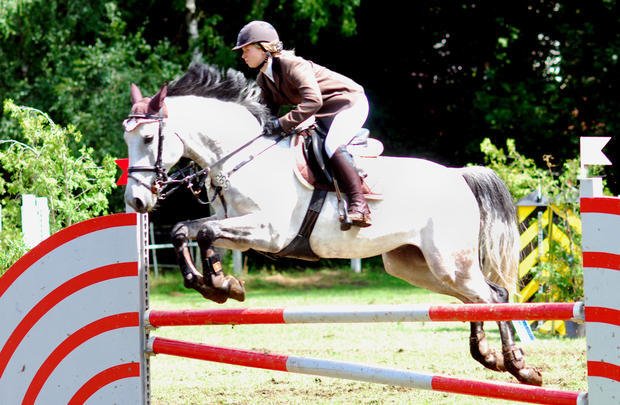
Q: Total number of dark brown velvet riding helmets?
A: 1